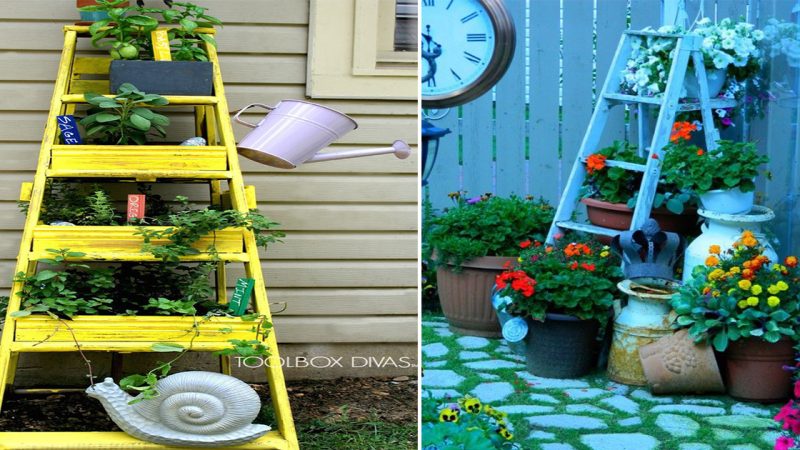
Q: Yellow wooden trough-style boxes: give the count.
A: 3